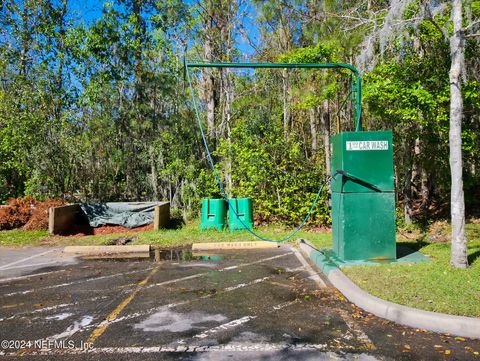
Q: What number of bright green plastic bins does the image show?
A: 2